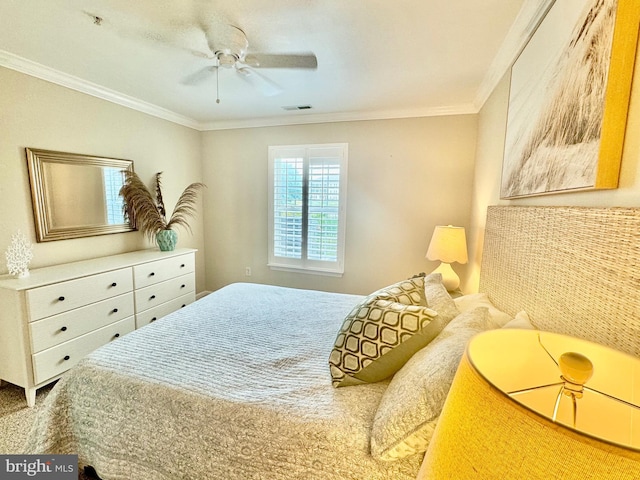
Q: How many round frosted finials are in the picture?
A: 1